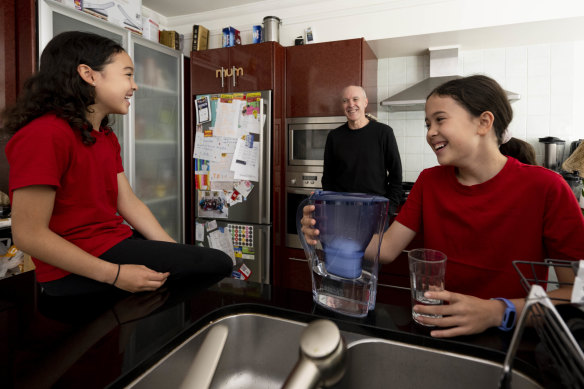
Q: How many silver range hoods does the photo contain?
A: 1